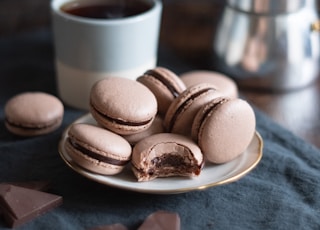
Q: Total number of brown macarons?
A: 9